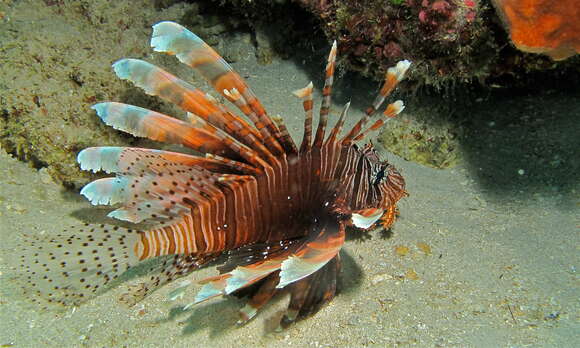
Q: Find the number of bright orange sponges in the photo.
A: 1